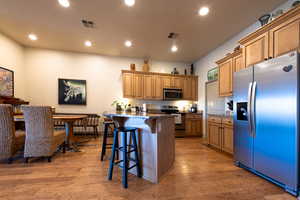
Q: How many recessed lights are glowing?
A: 7